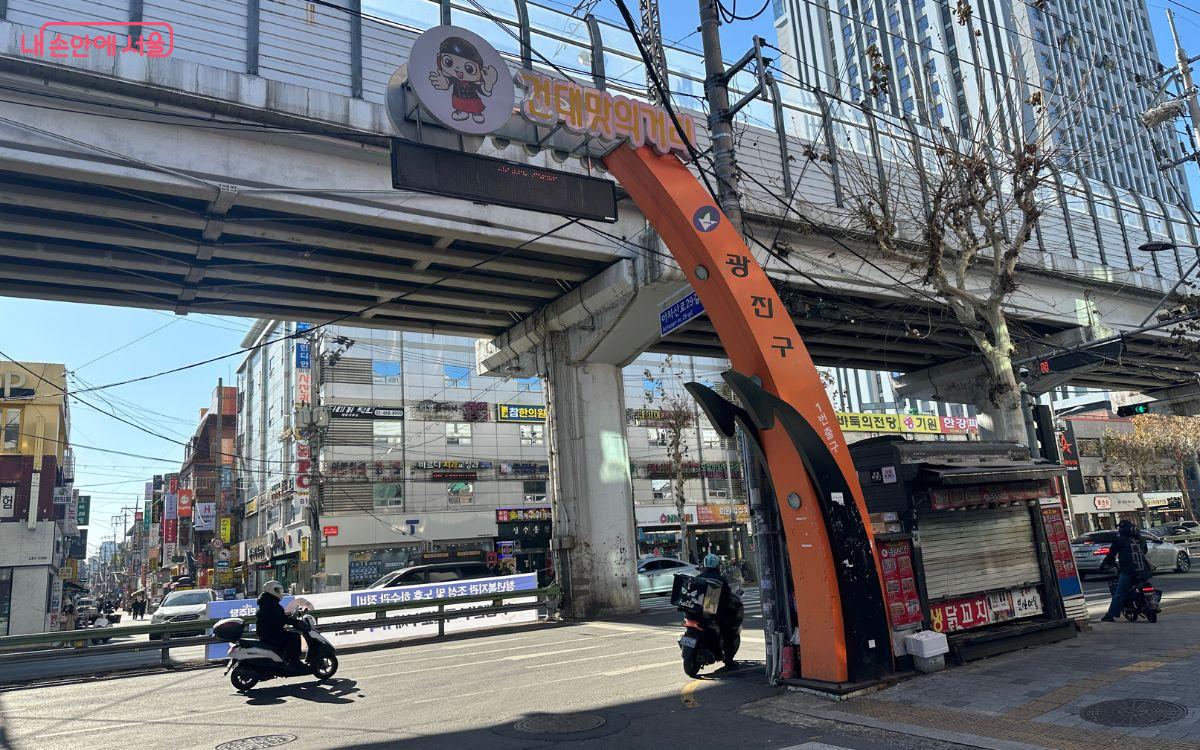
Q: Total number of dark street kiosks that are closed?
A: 1